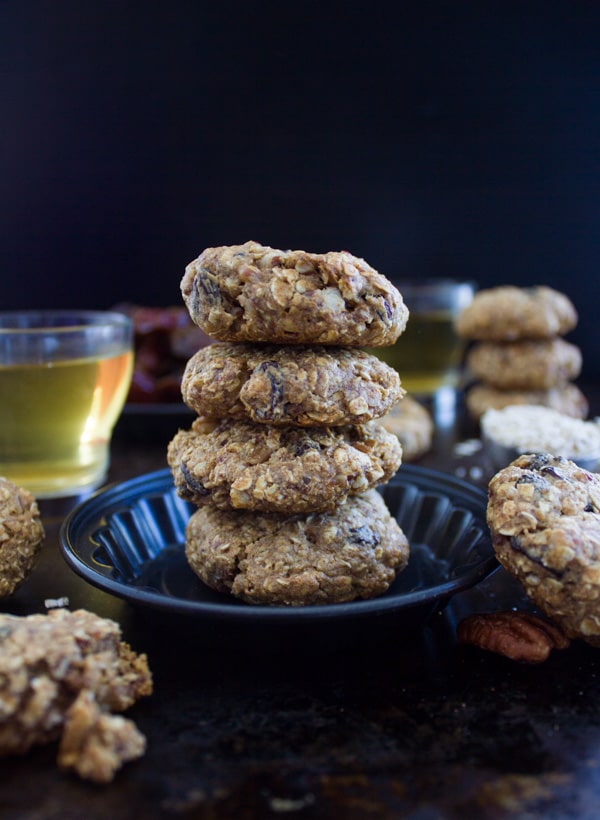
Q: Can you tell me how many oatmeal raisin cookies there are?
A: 11